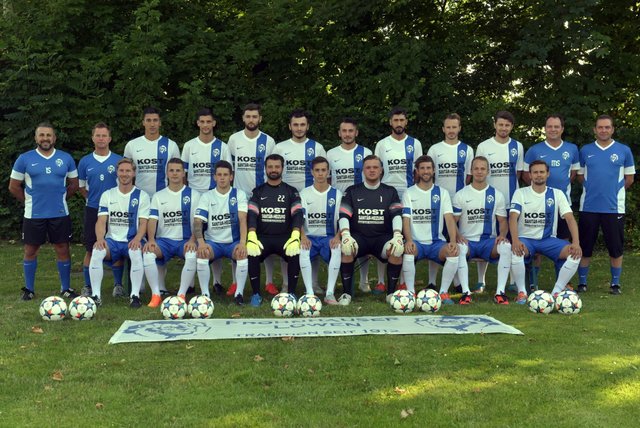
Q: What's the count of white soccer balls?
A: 10